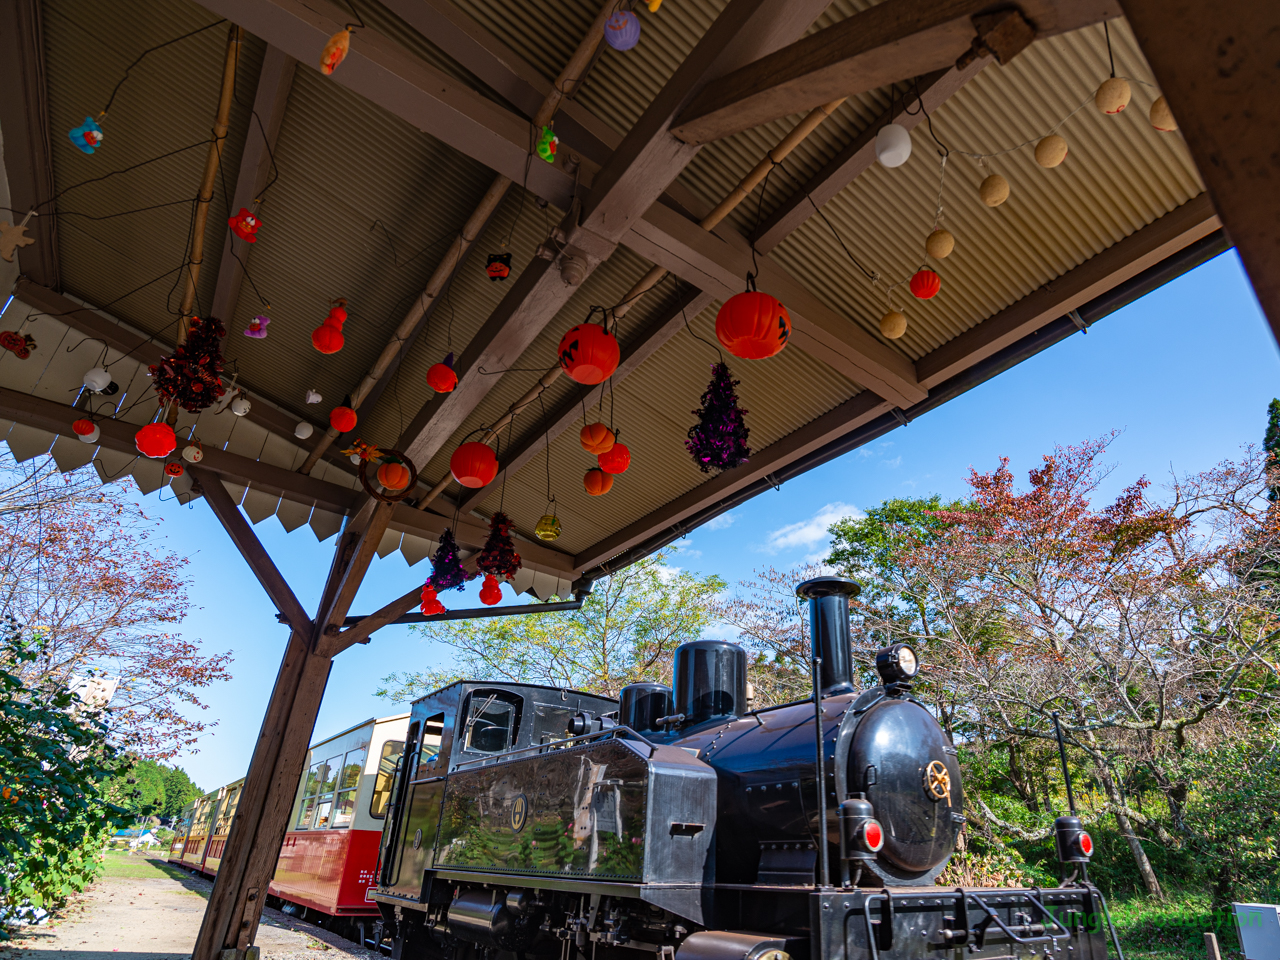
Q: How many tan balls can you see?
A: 6